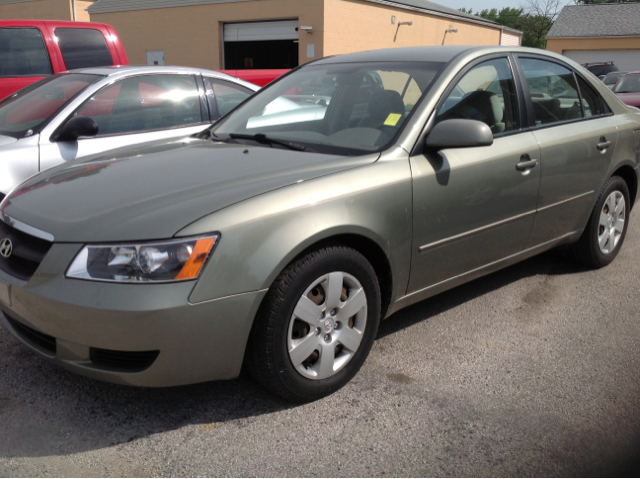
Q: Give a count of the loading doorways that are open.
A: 1